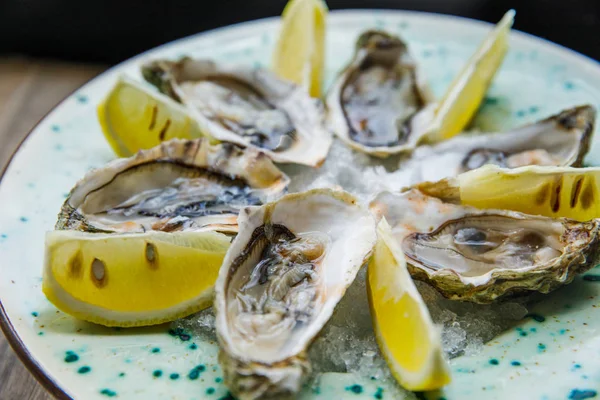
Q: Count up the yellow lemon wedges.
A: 6